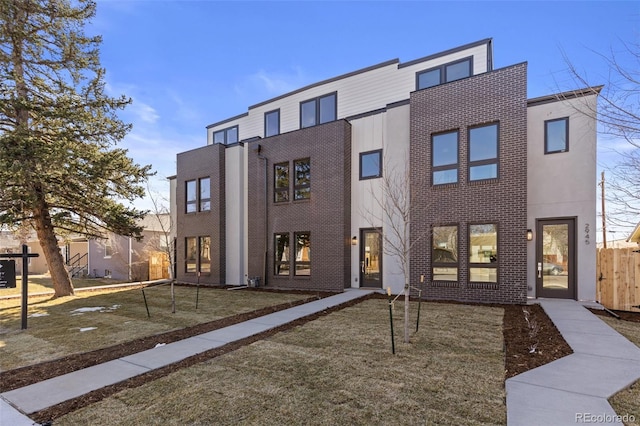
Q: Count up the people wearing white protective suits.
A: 0